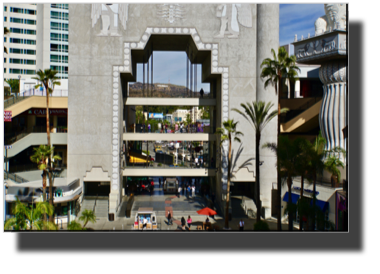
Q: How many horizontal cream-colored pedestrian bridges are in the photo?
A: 3